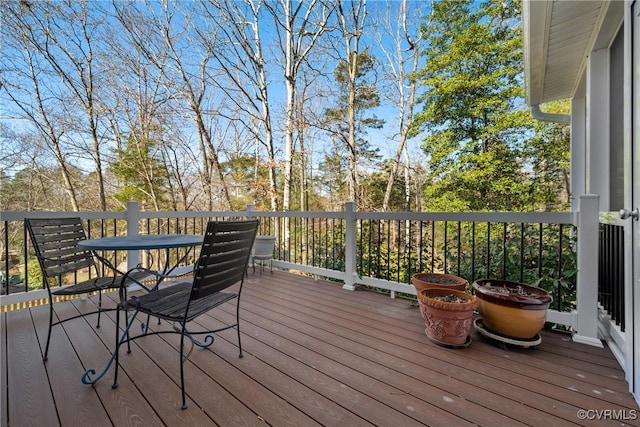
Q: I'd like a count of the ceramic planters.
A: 3